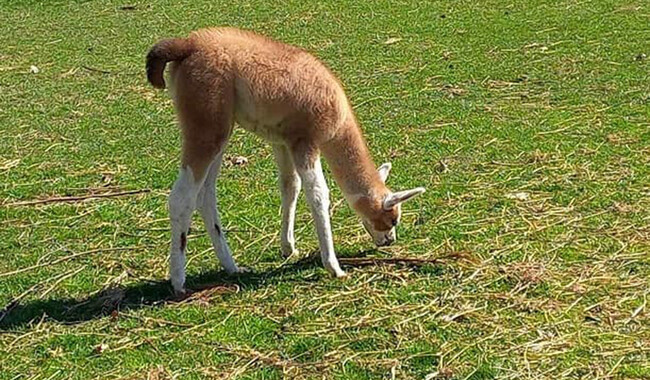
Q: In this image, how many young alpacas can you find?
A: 1